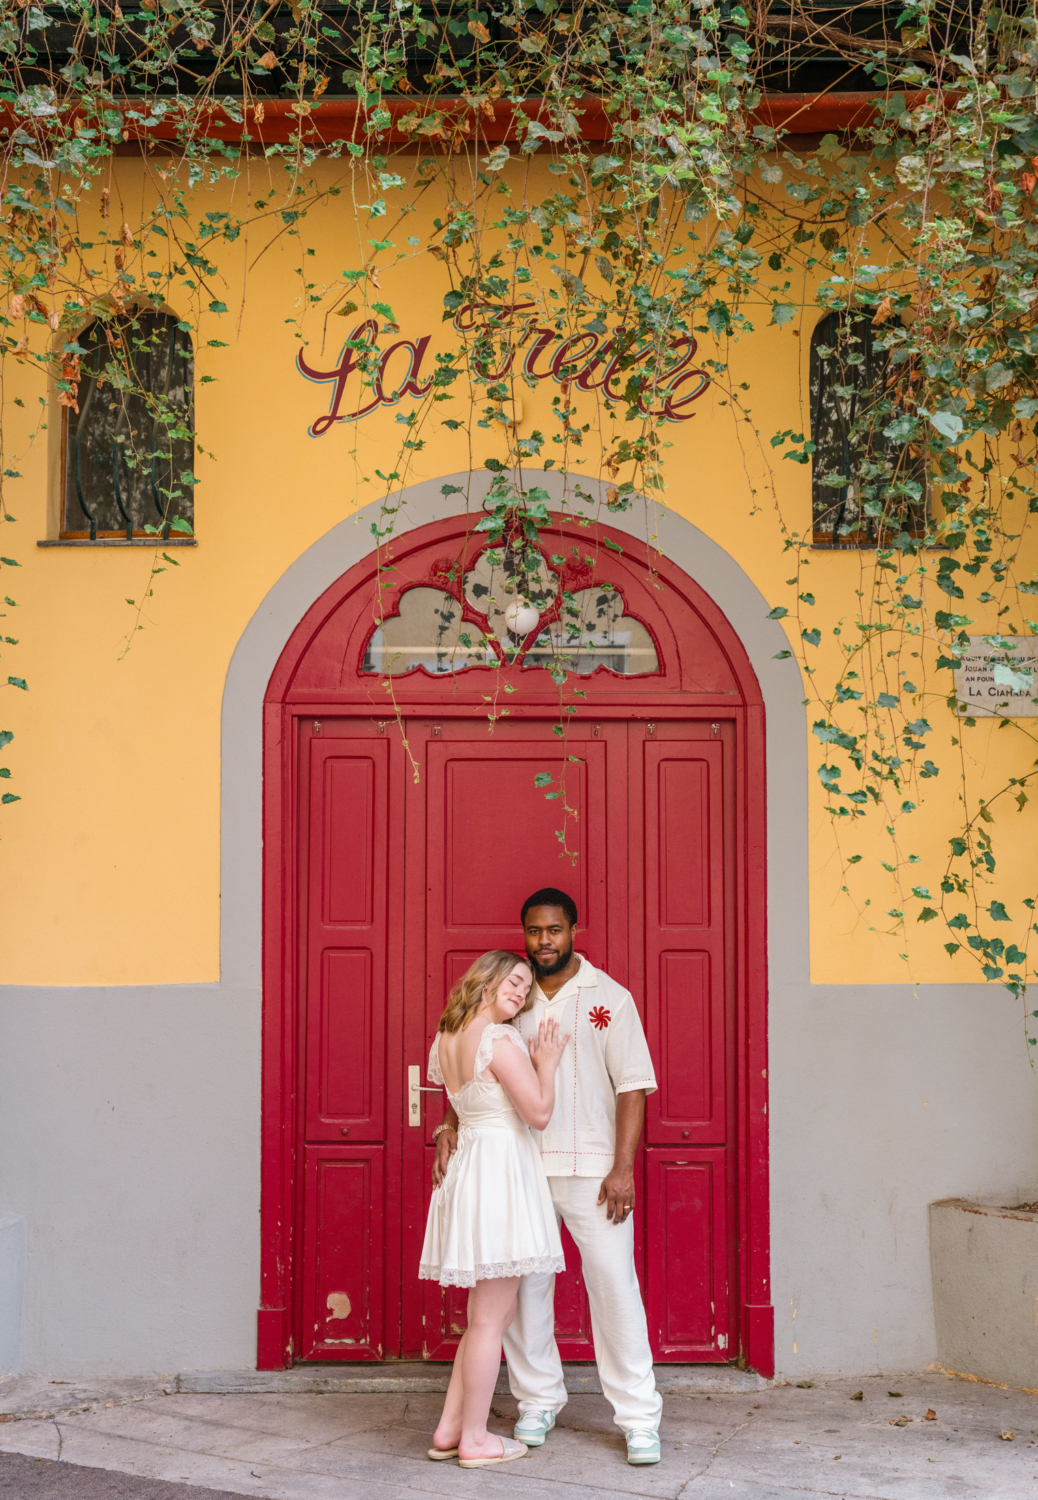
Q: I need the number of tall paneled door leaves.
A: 3